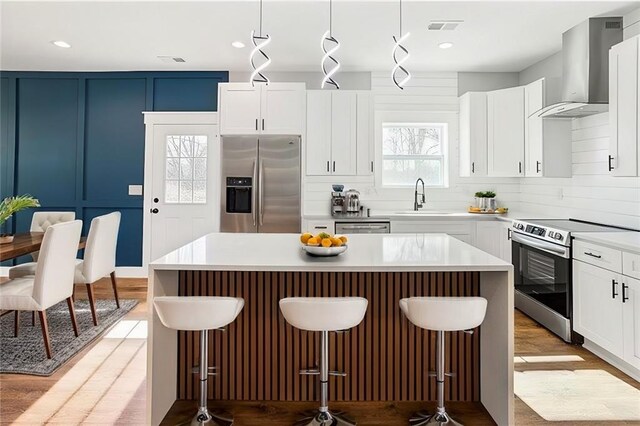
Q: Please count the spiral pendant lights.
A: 3